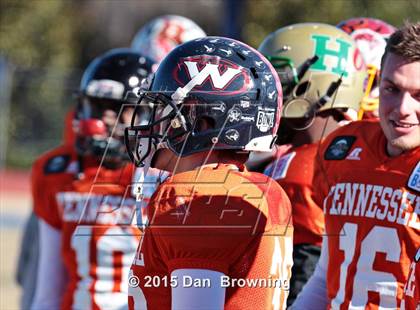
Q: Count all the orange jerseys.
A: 4